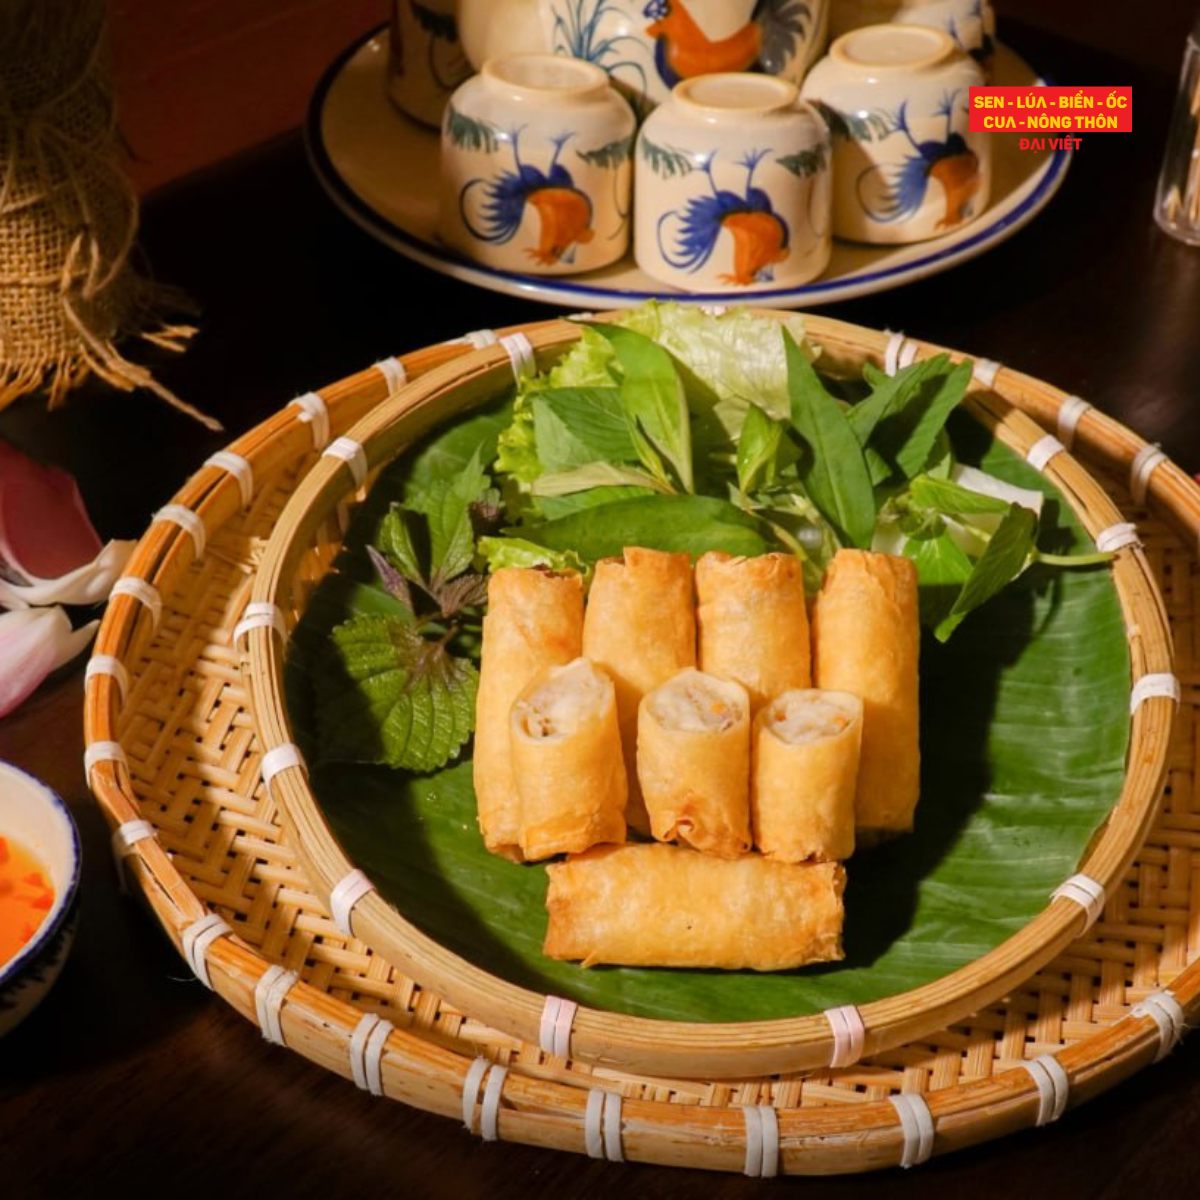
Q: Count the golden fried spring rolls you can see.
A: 8